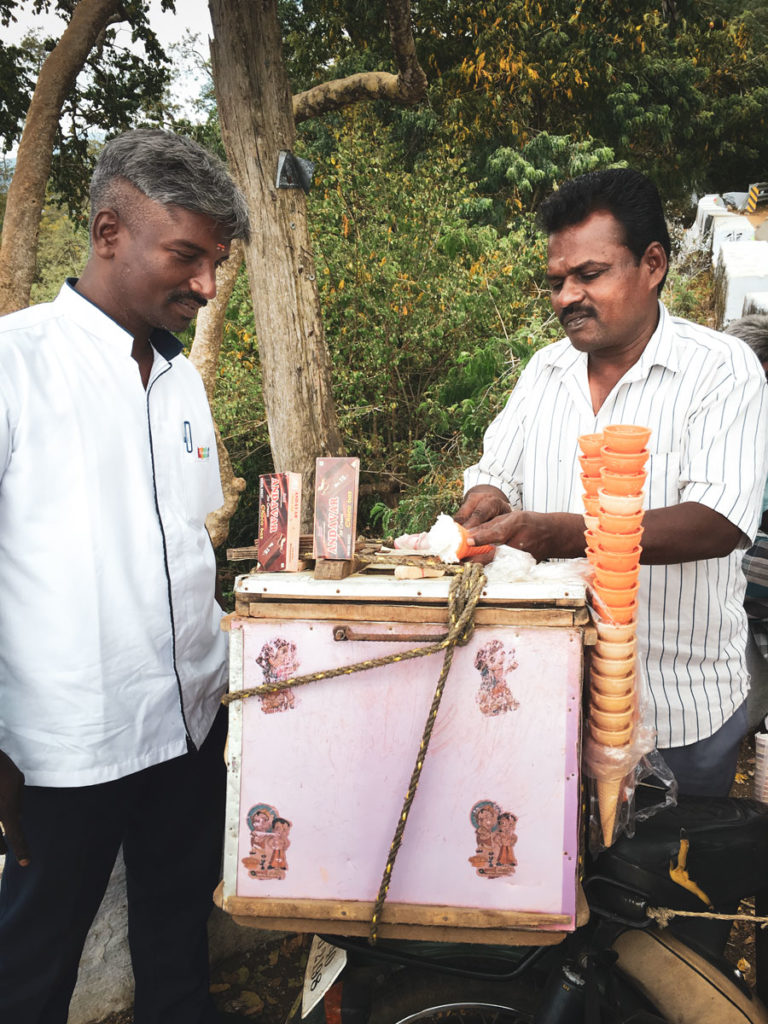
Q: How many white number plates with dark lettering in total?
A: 1